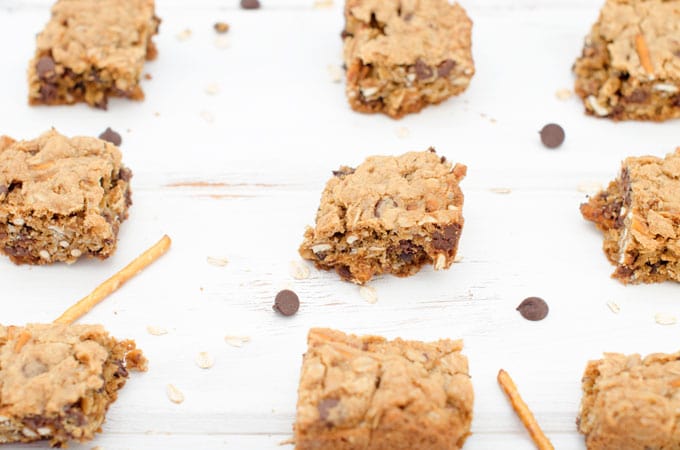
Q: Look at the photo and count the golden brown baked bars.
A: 9